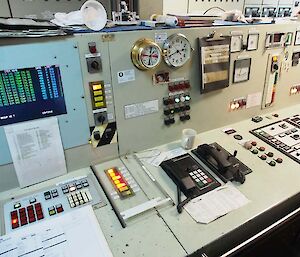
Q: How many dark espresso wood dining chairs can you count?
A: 0